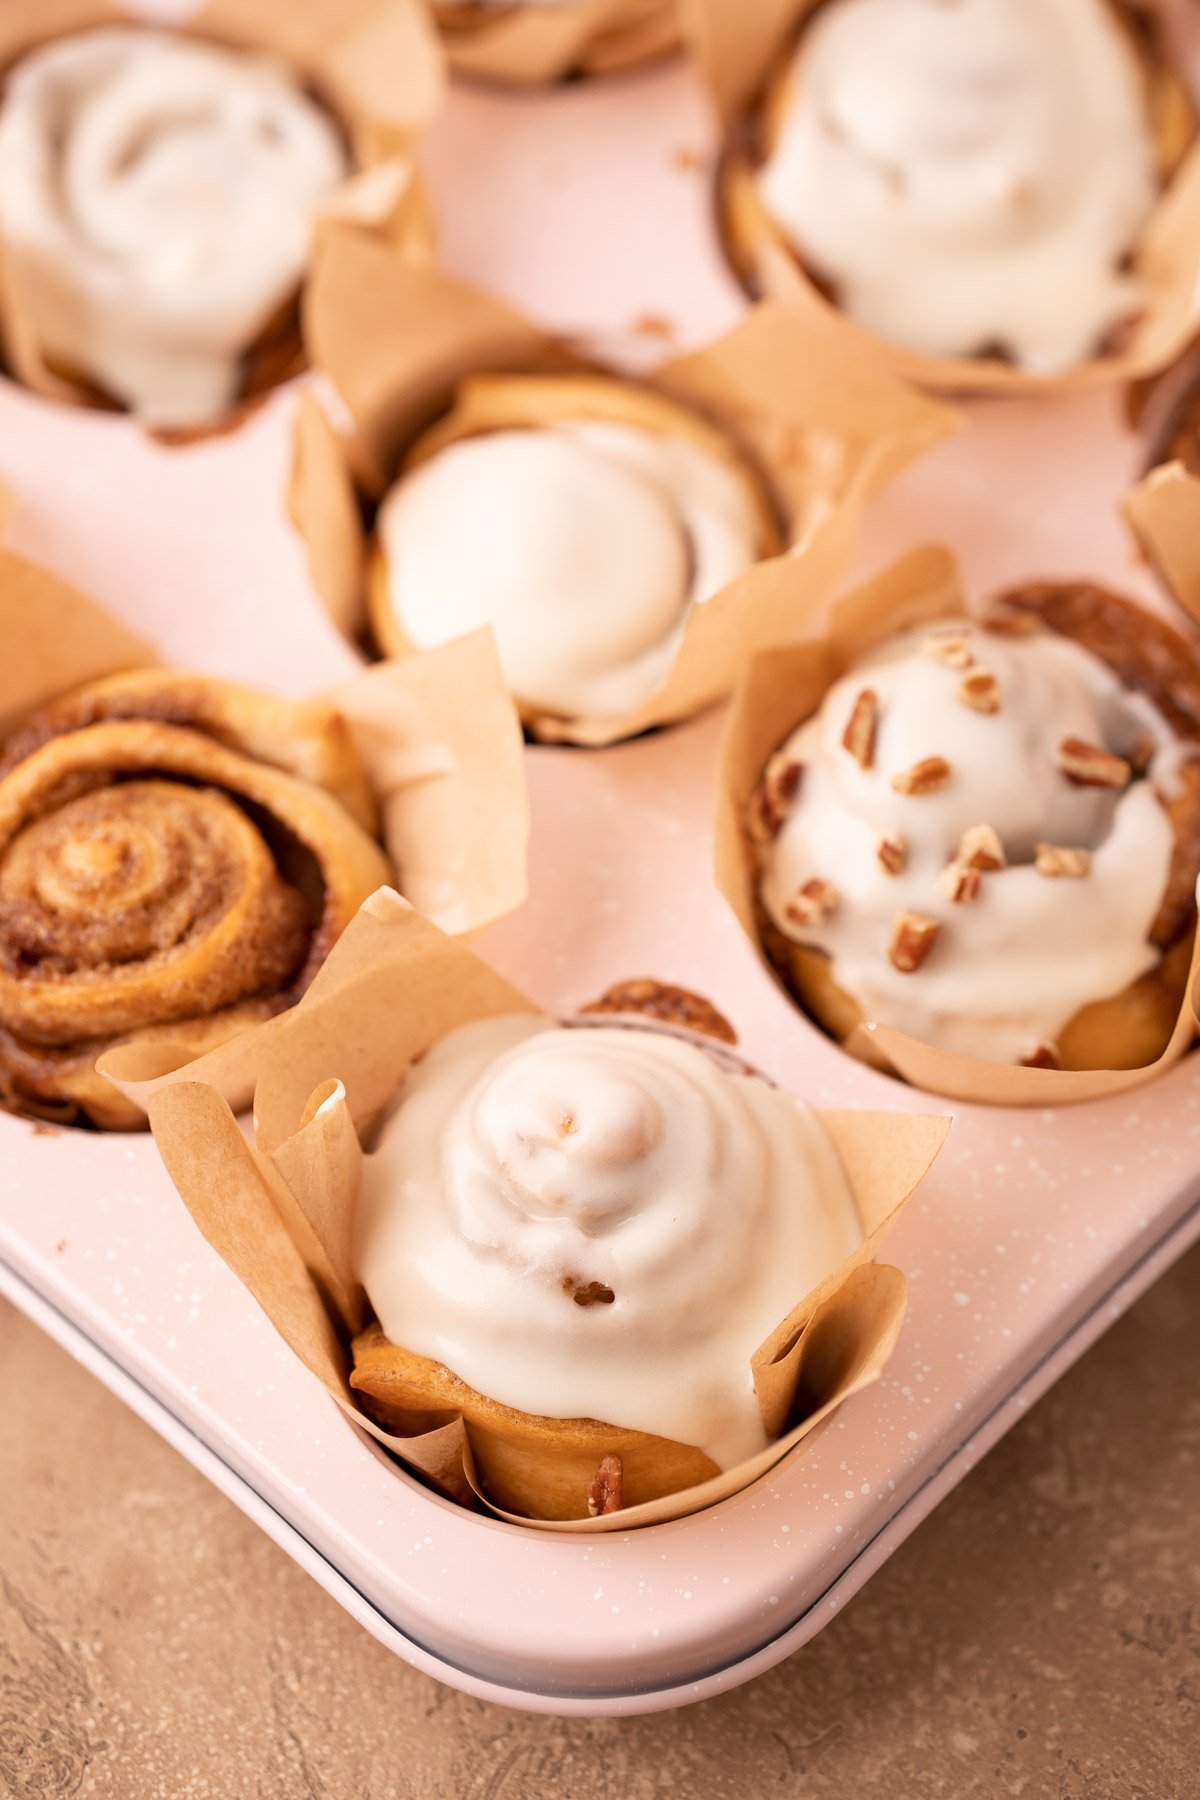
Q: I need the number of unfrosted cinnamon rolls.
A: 1